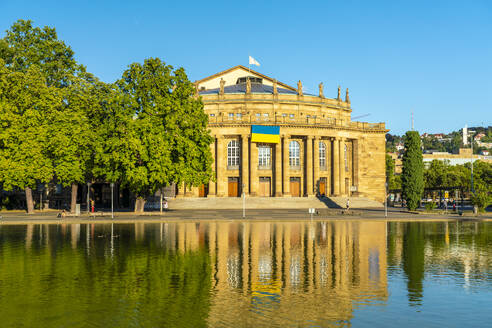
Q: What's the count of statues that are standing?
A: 8